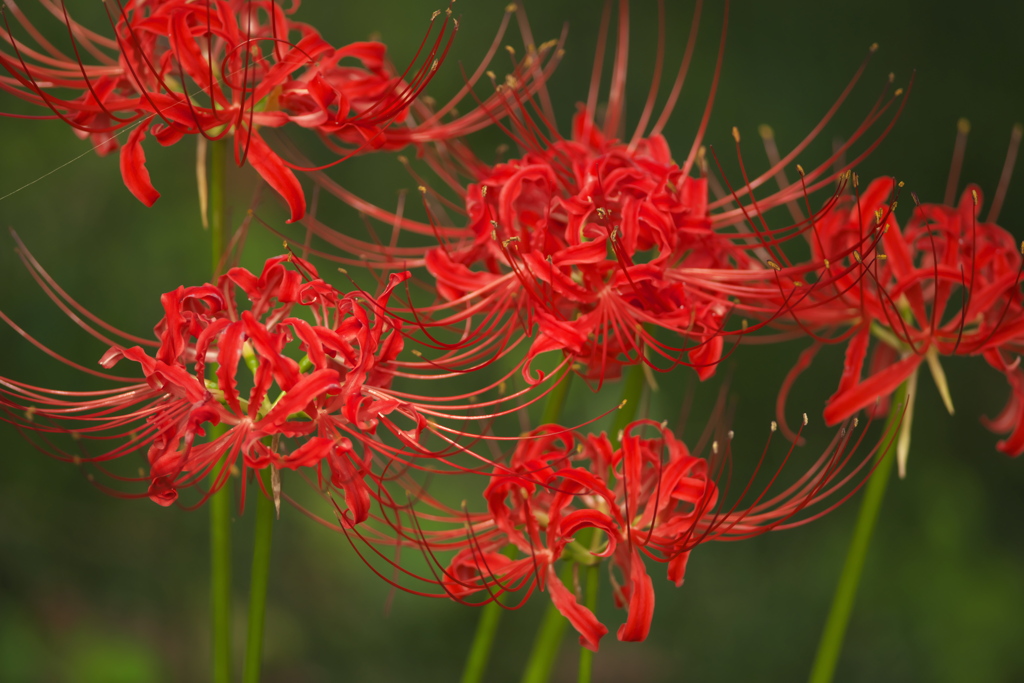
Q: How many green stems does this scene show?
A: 6